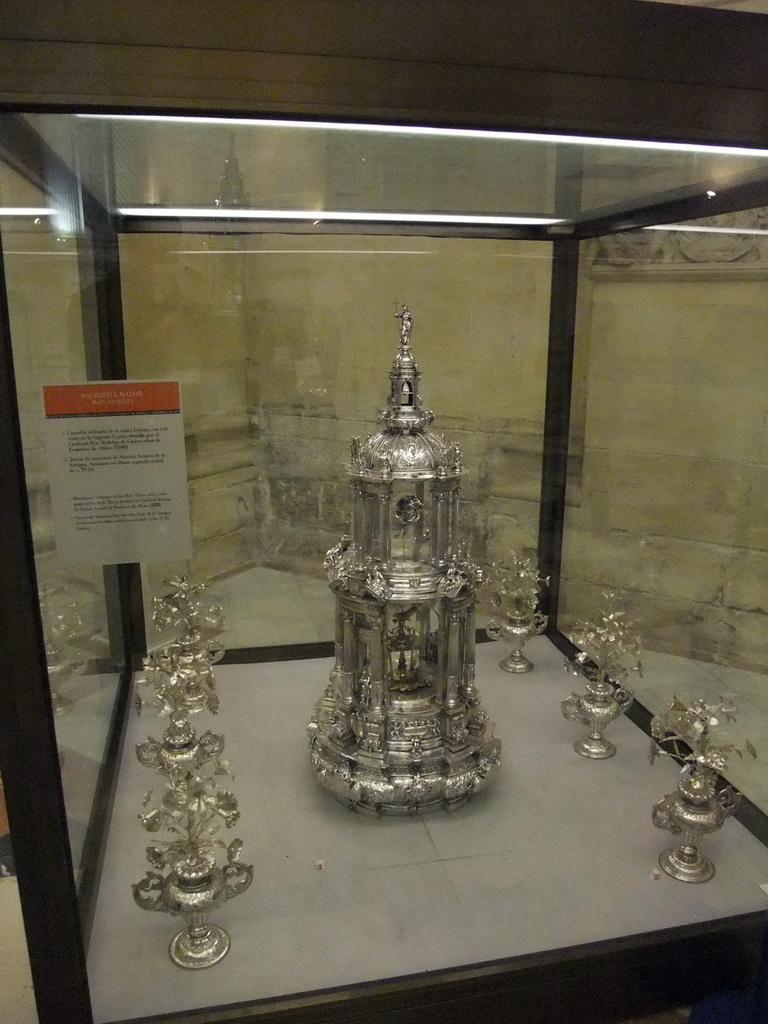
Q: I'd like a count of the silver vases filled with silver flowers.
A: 6